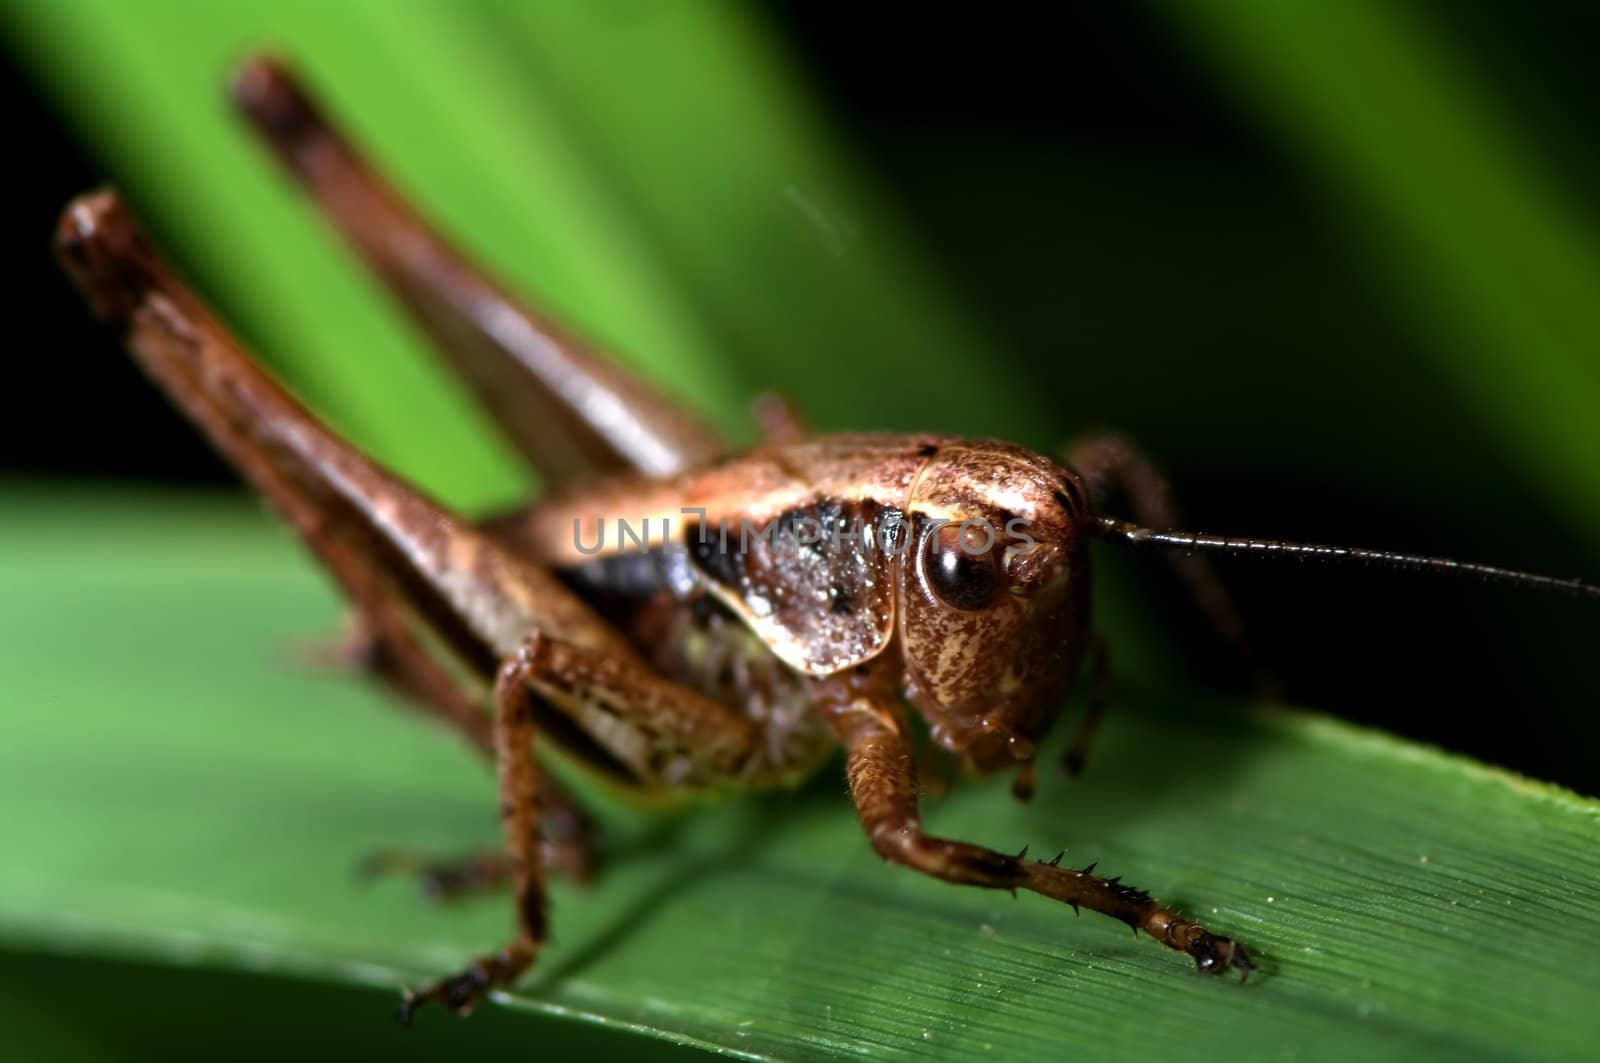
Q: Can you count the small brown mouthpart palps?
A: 2